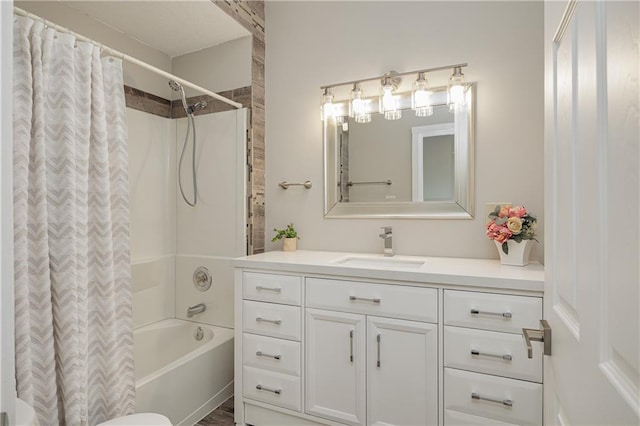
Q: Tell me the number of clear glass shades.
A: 5